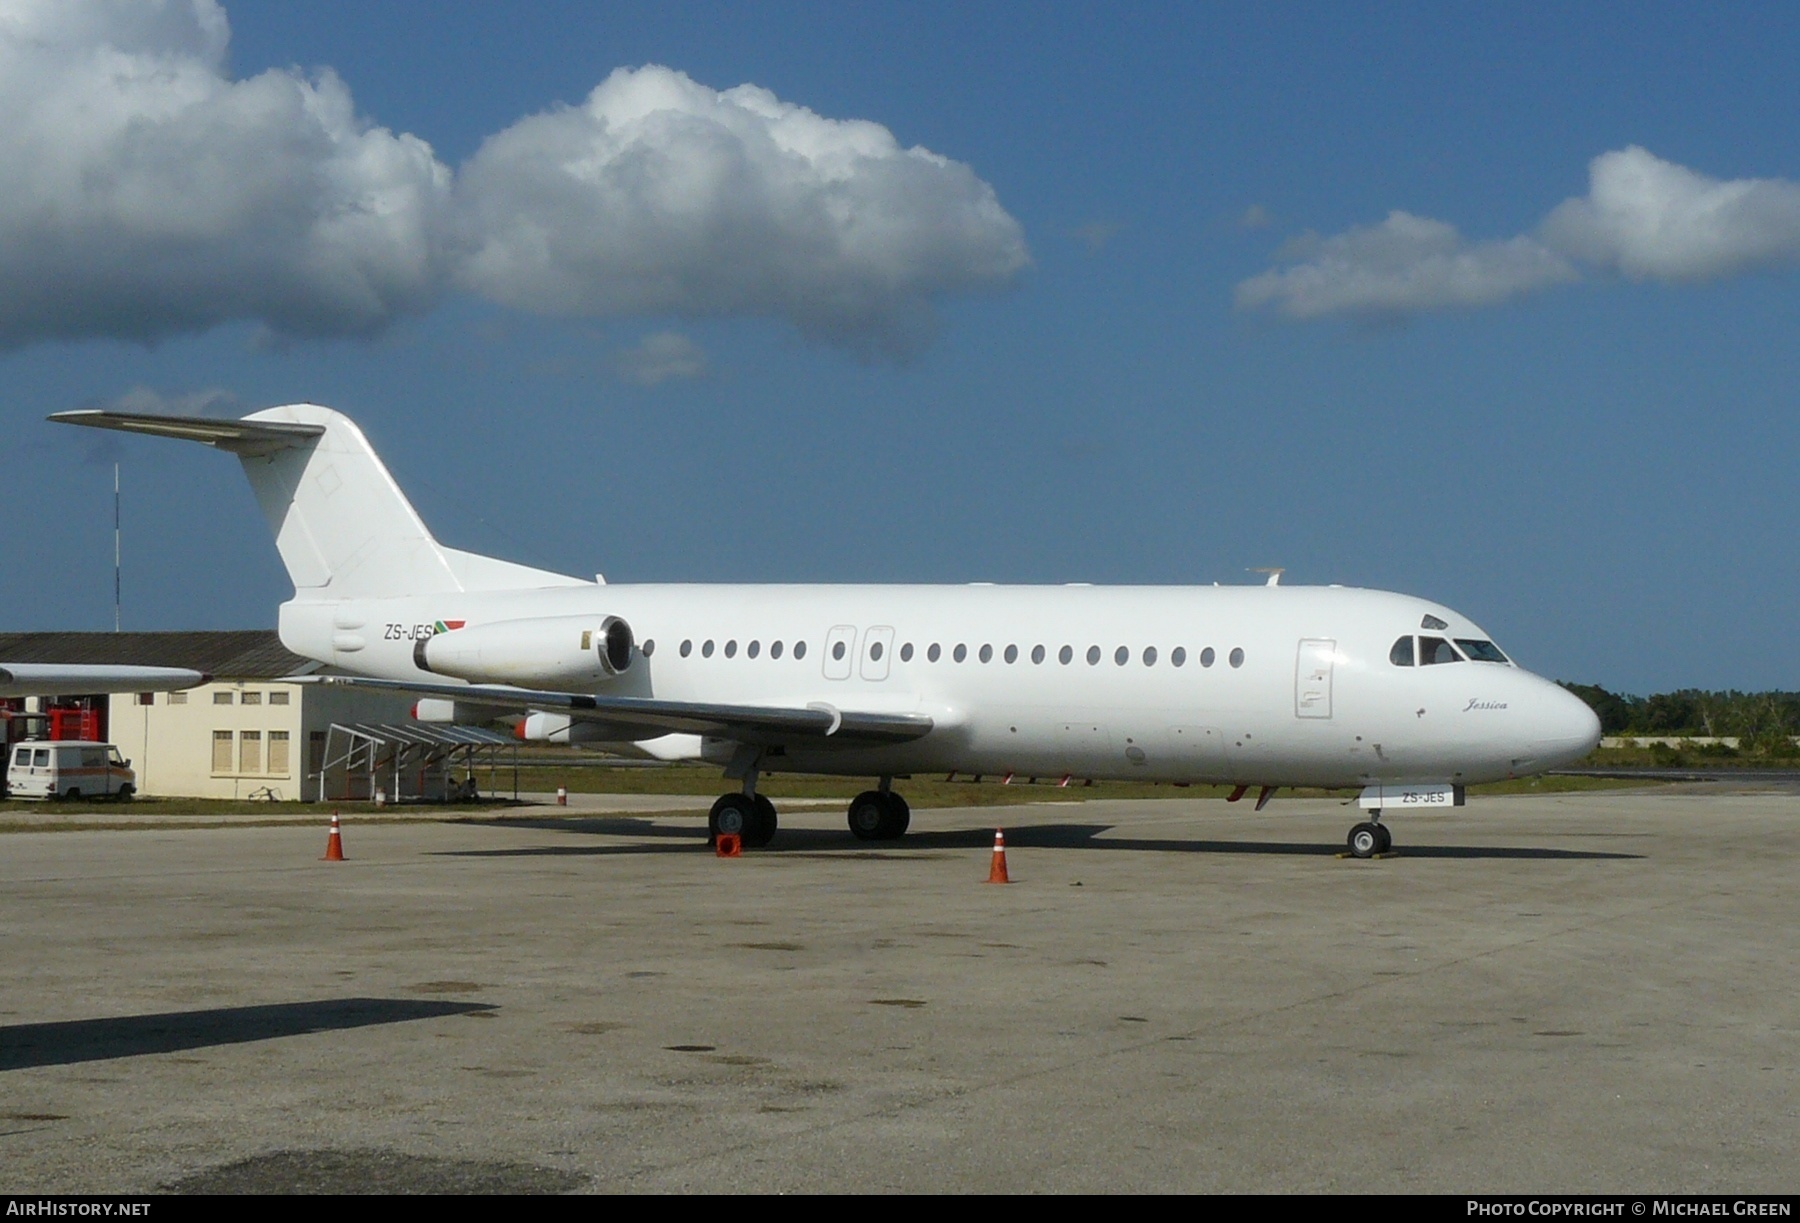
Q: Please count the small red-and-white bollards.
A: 2